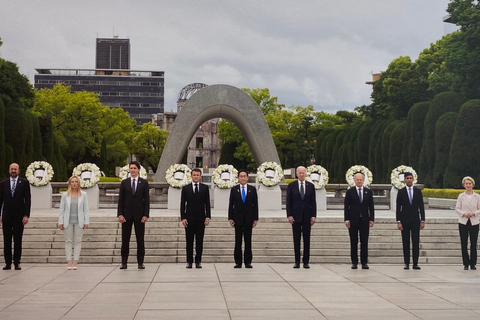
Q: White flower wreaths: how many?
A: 9